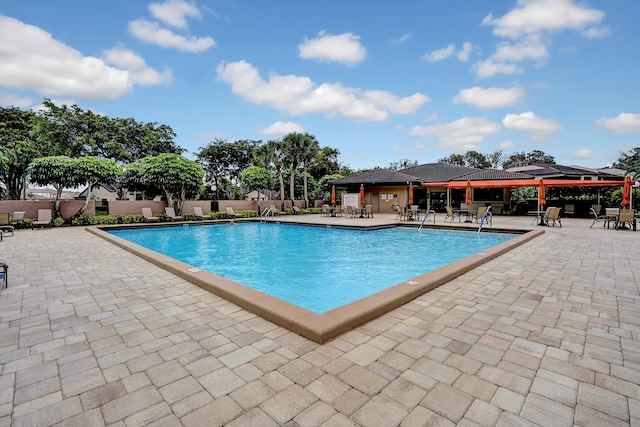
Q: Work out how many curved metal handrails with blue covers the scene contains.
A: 2